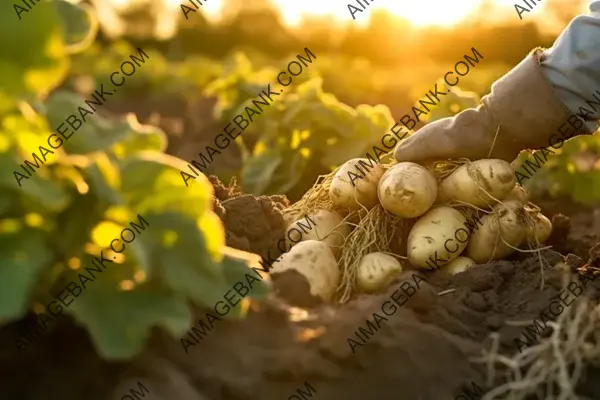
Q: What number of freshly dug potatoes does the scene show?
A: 11